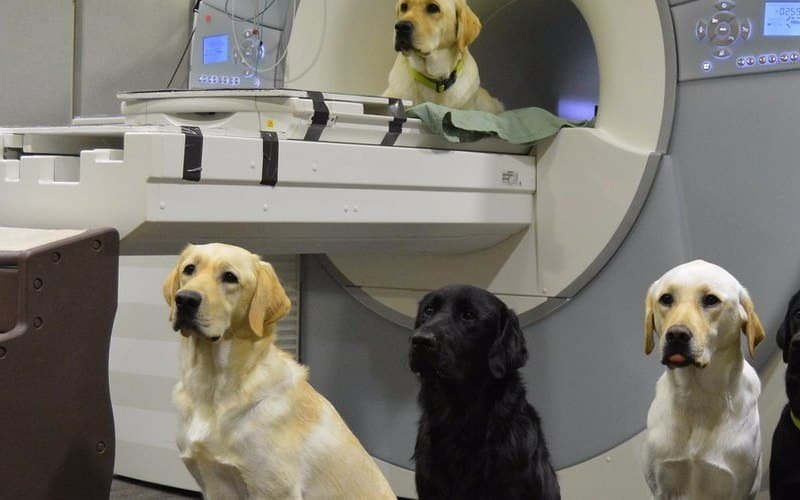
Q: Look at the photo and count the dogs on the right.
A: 2